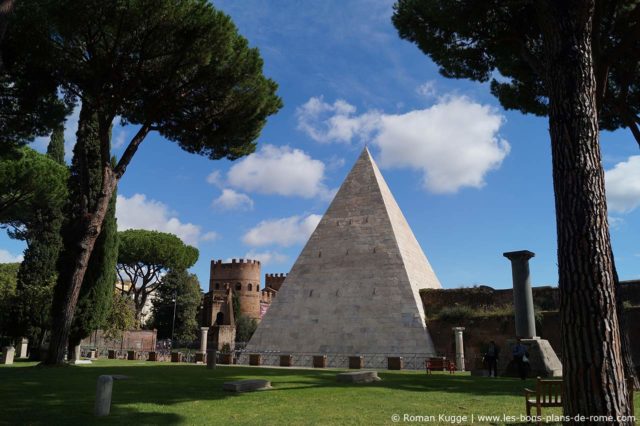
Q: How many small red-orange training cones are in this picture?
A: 0